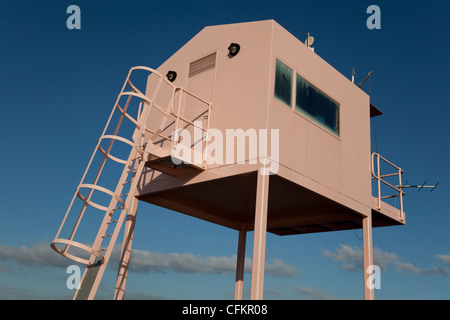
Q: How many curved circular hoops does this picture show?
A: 5